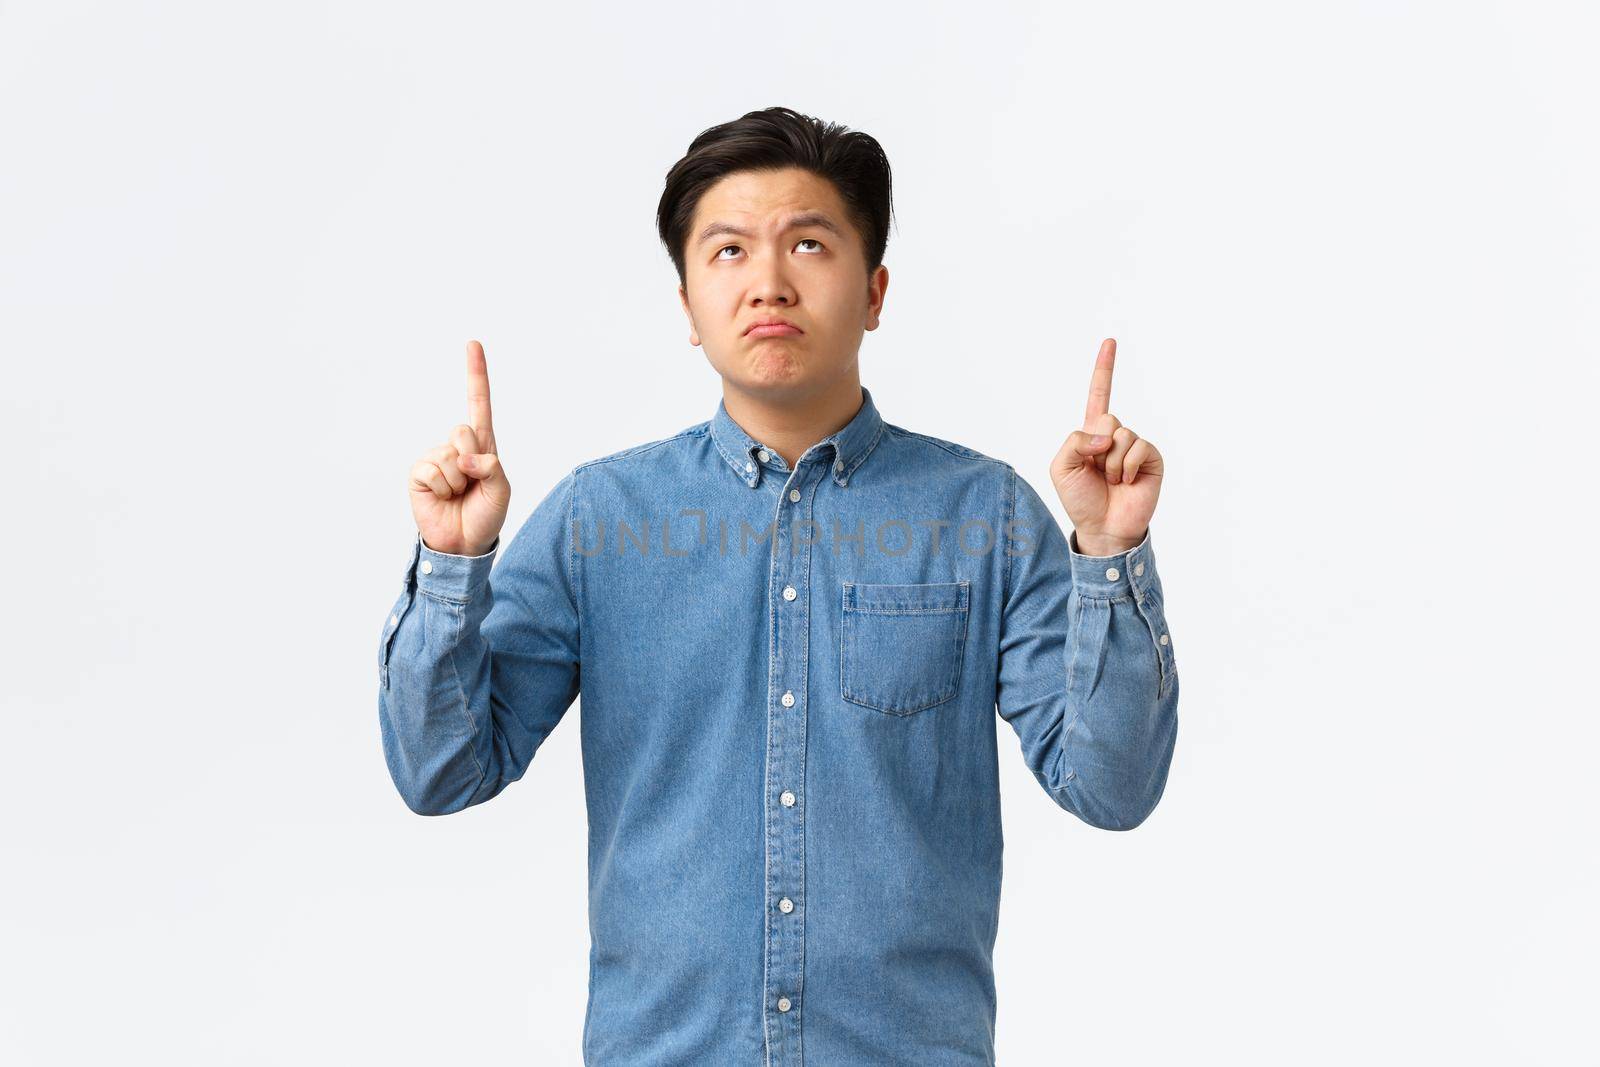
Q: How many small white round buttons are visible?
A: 14